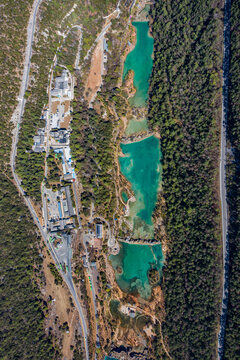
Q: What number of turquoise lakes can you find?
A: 3